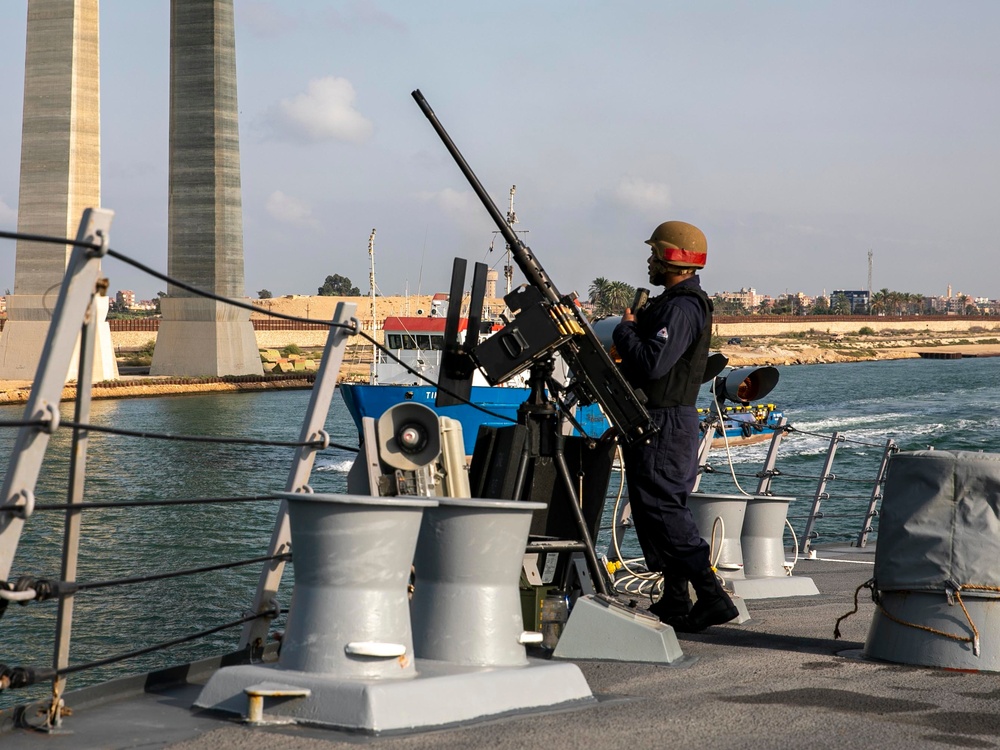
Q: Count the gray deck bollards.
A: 4